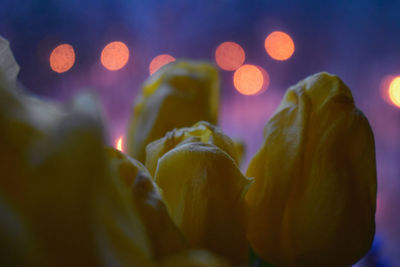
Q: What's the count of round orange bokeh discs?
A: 7